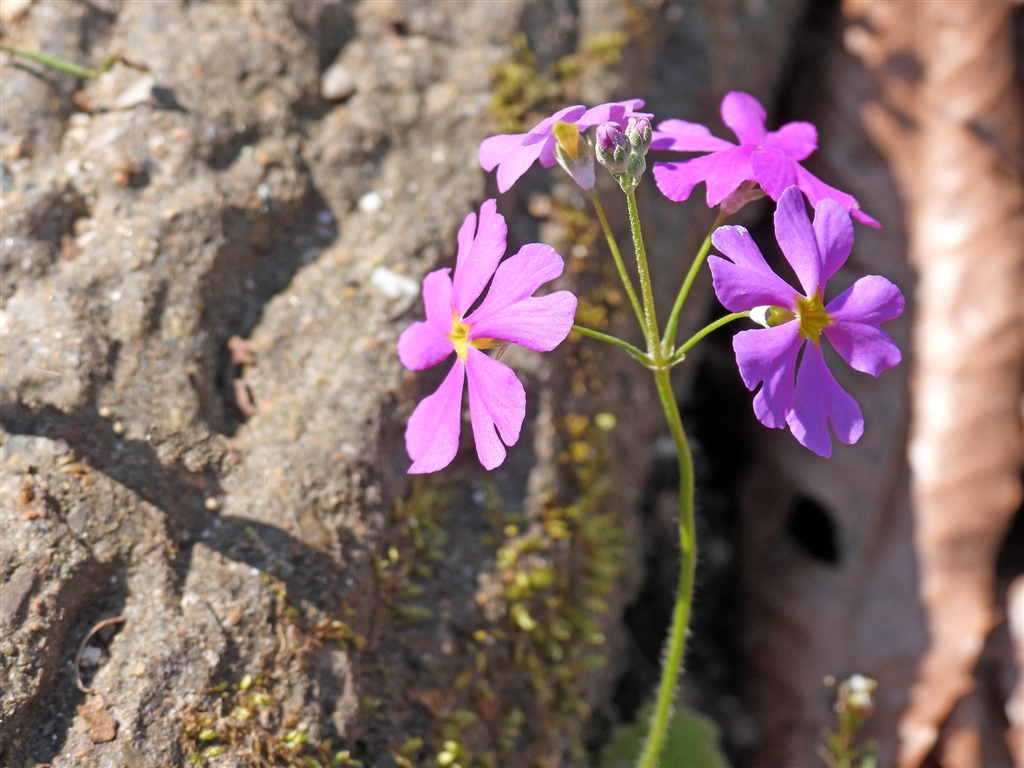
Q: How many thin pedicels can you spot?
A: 5